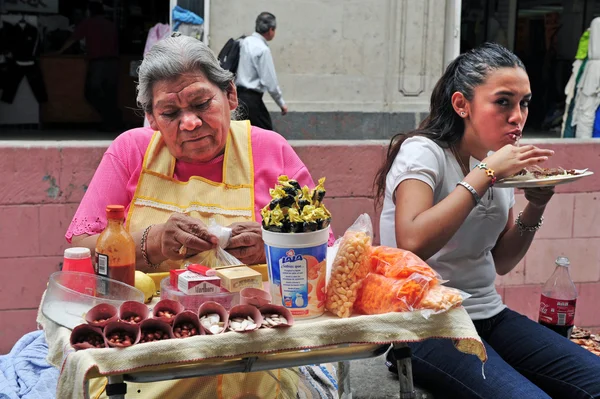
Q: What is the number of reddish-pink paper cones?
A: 11